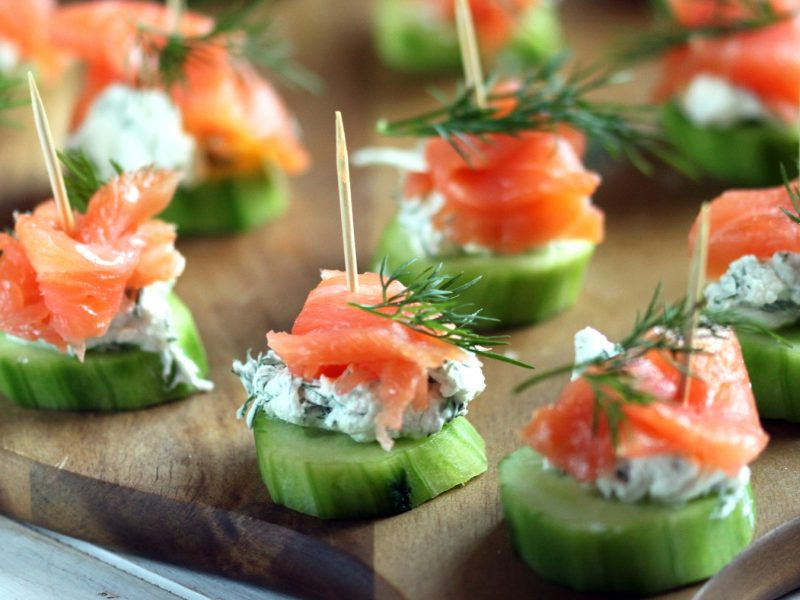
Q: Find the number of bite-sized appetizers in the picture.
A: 9